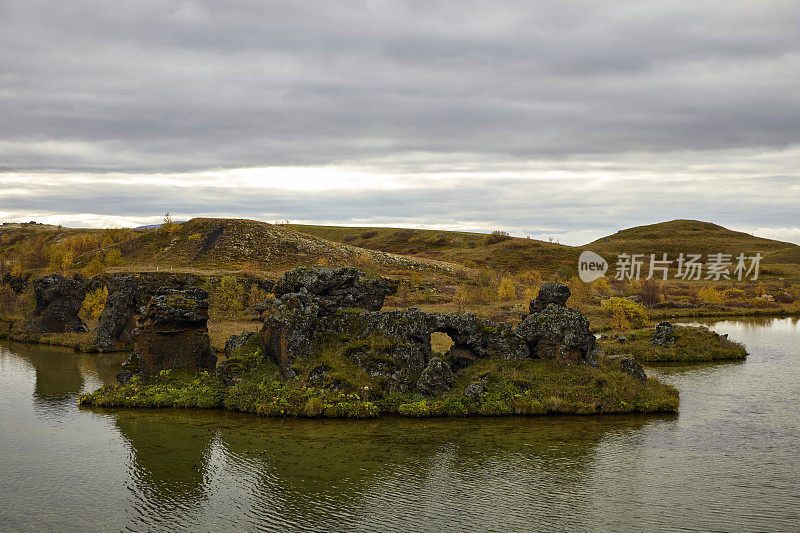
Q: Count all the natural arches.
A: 1